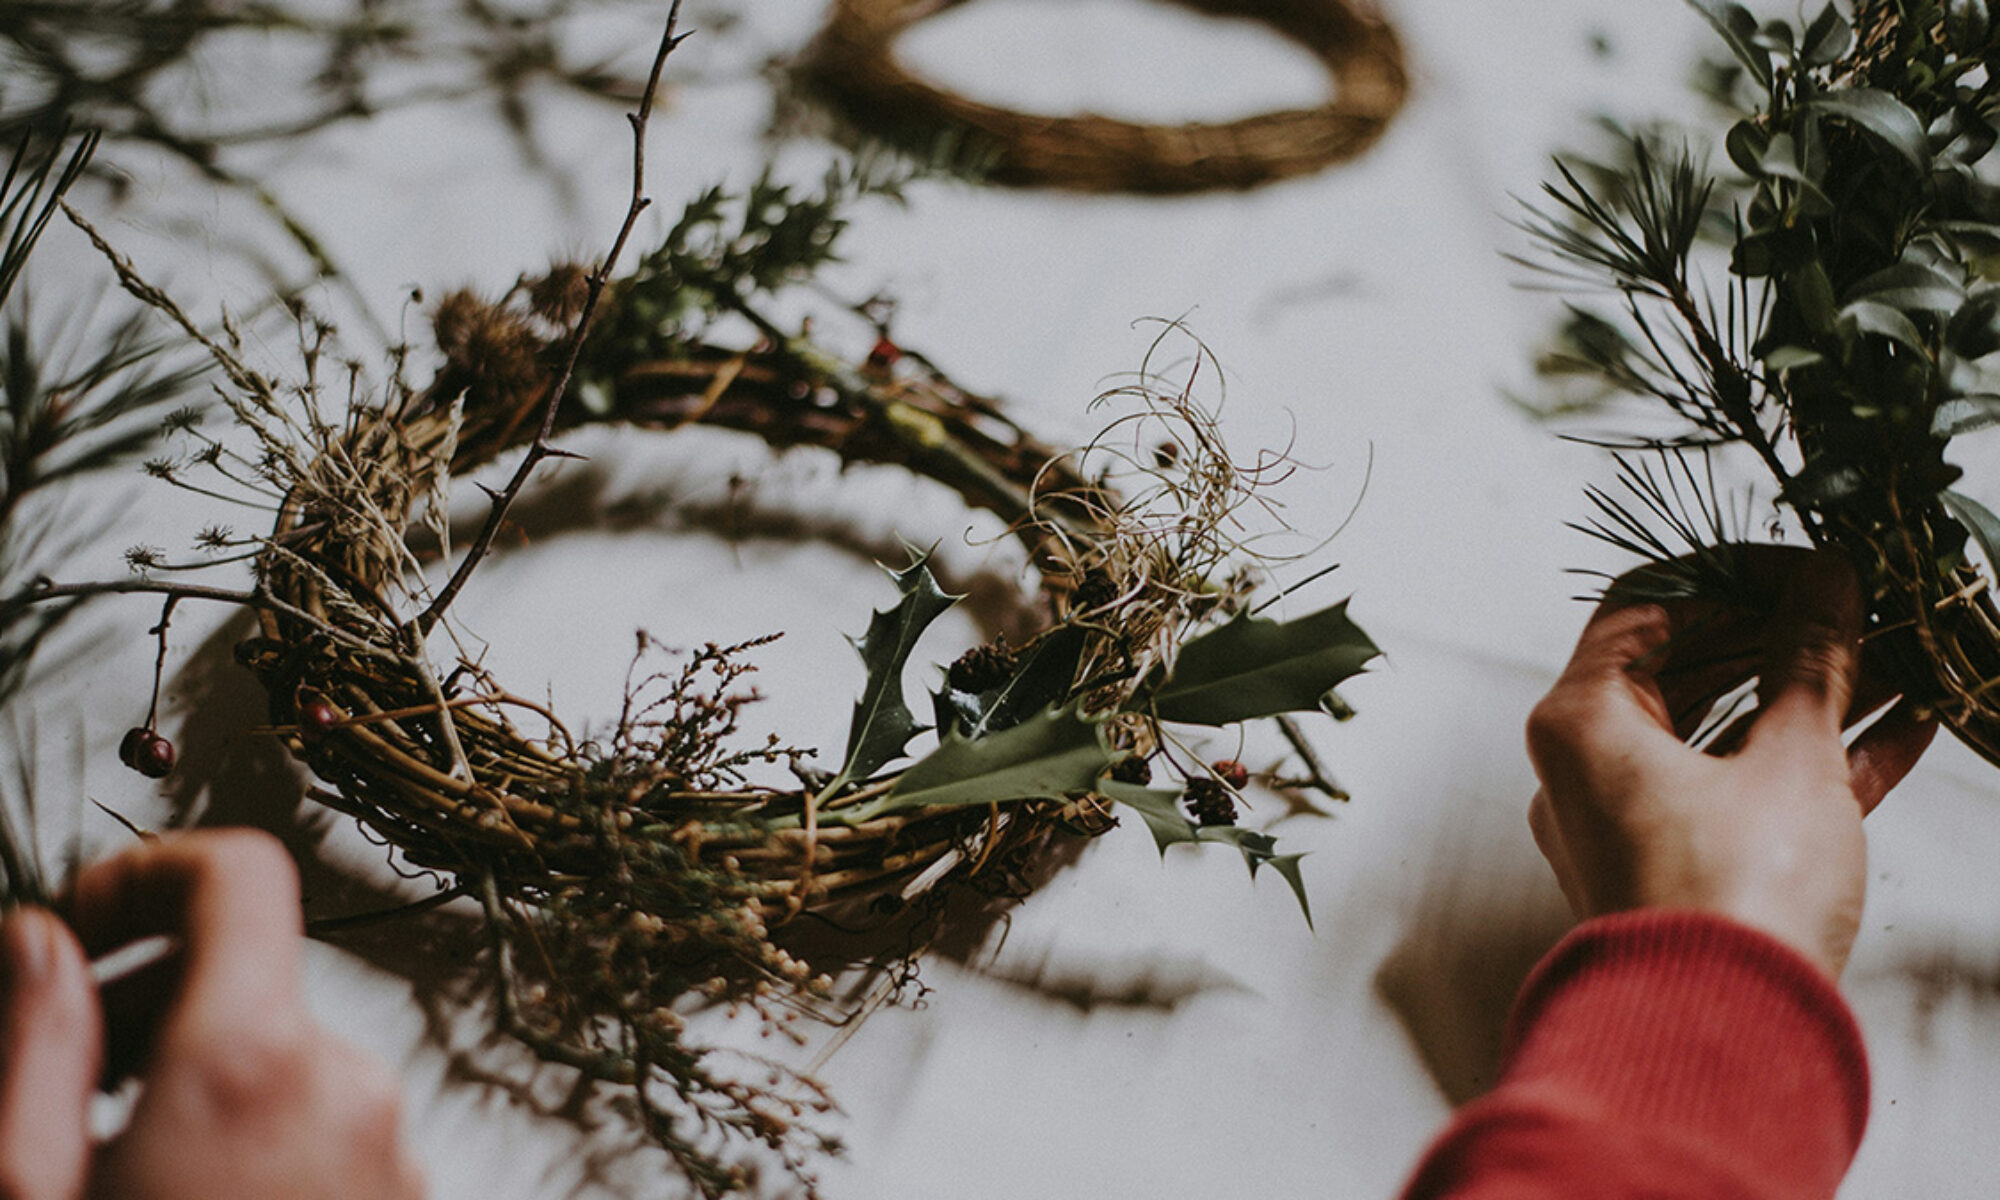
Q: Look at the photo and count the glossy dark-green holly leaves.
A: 5